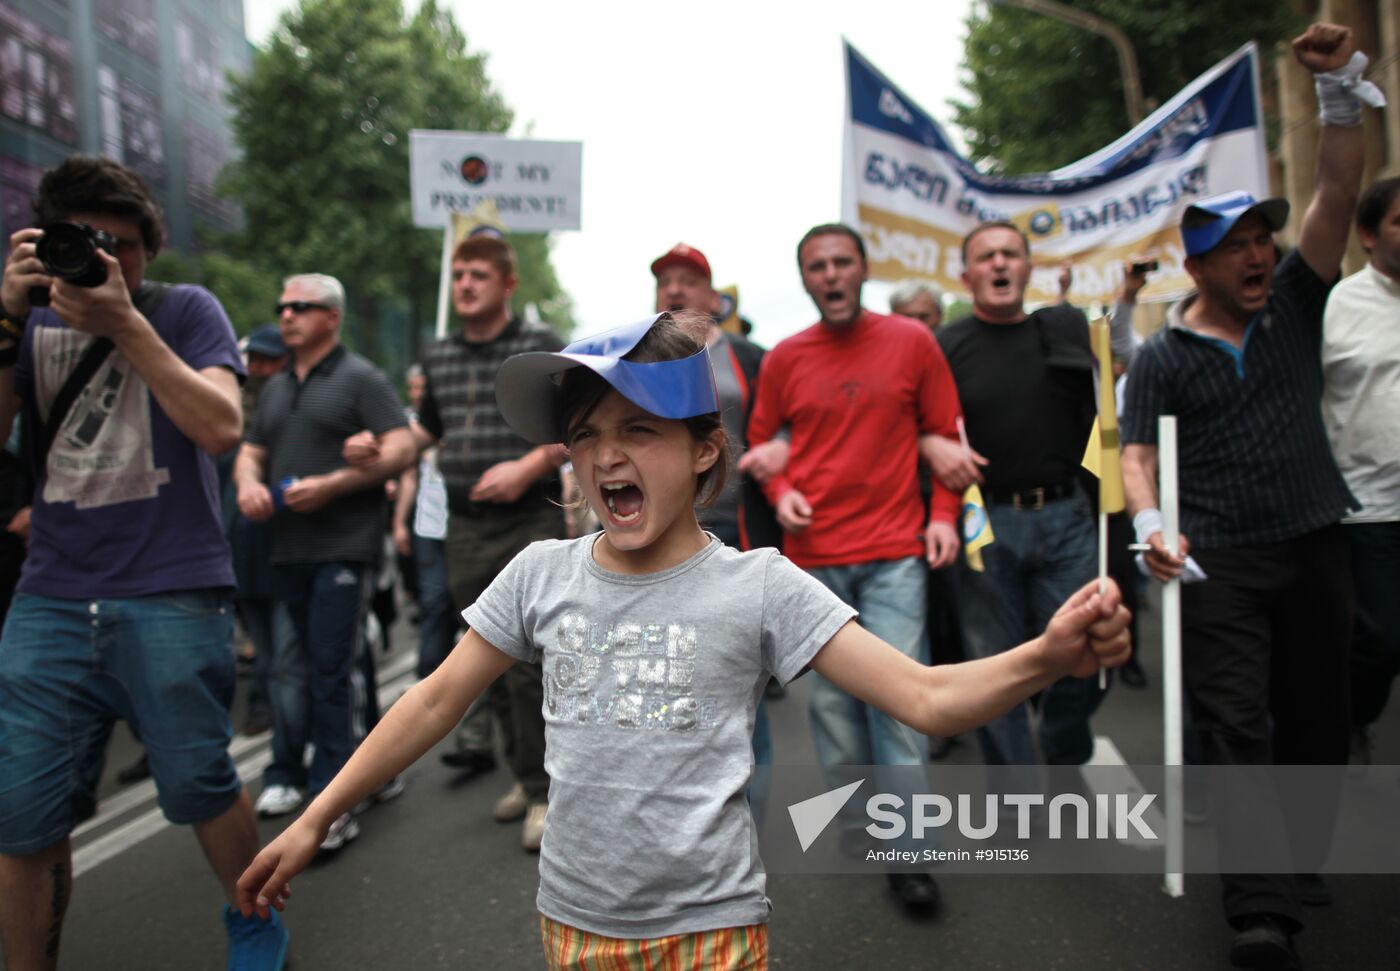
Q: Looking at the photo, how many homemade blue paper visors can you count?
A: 2